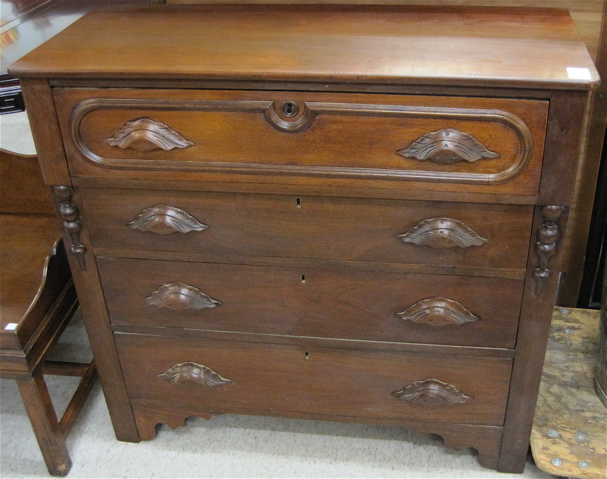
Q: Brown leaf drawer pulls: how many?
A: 8